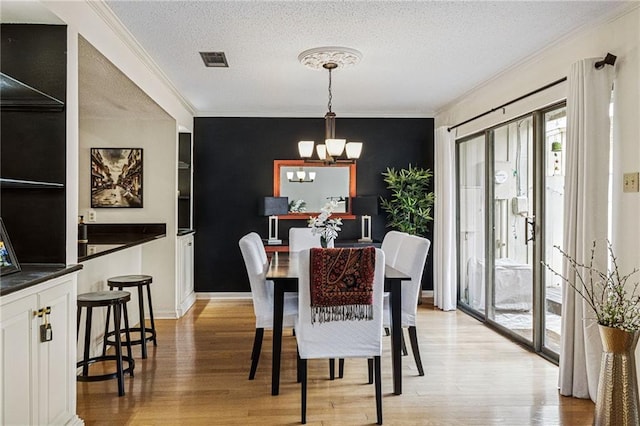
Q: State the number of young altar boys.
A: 0